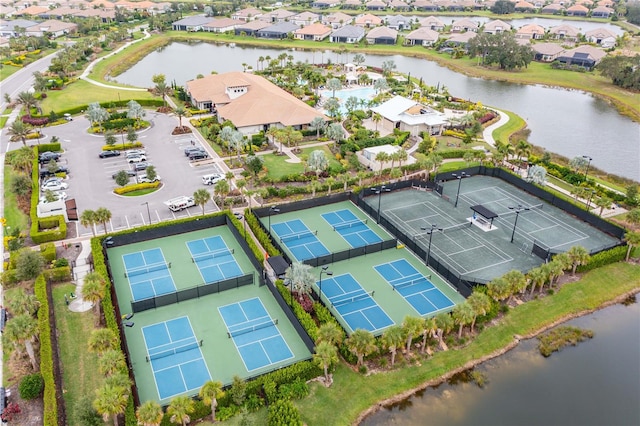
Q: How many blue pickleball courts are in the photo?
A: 8